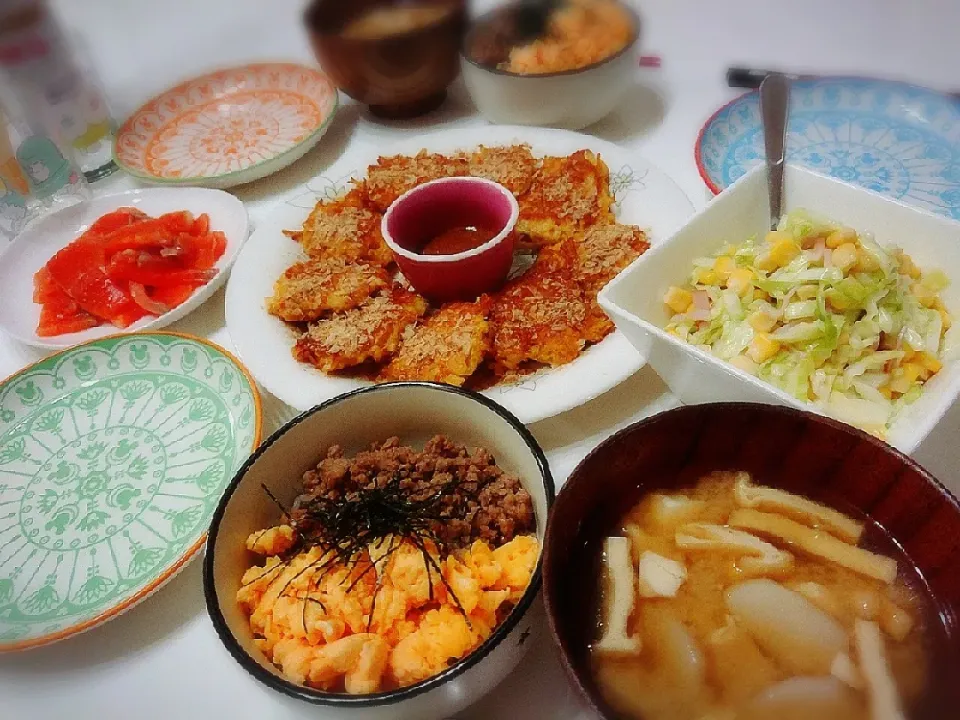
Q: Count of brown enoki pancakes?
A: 9